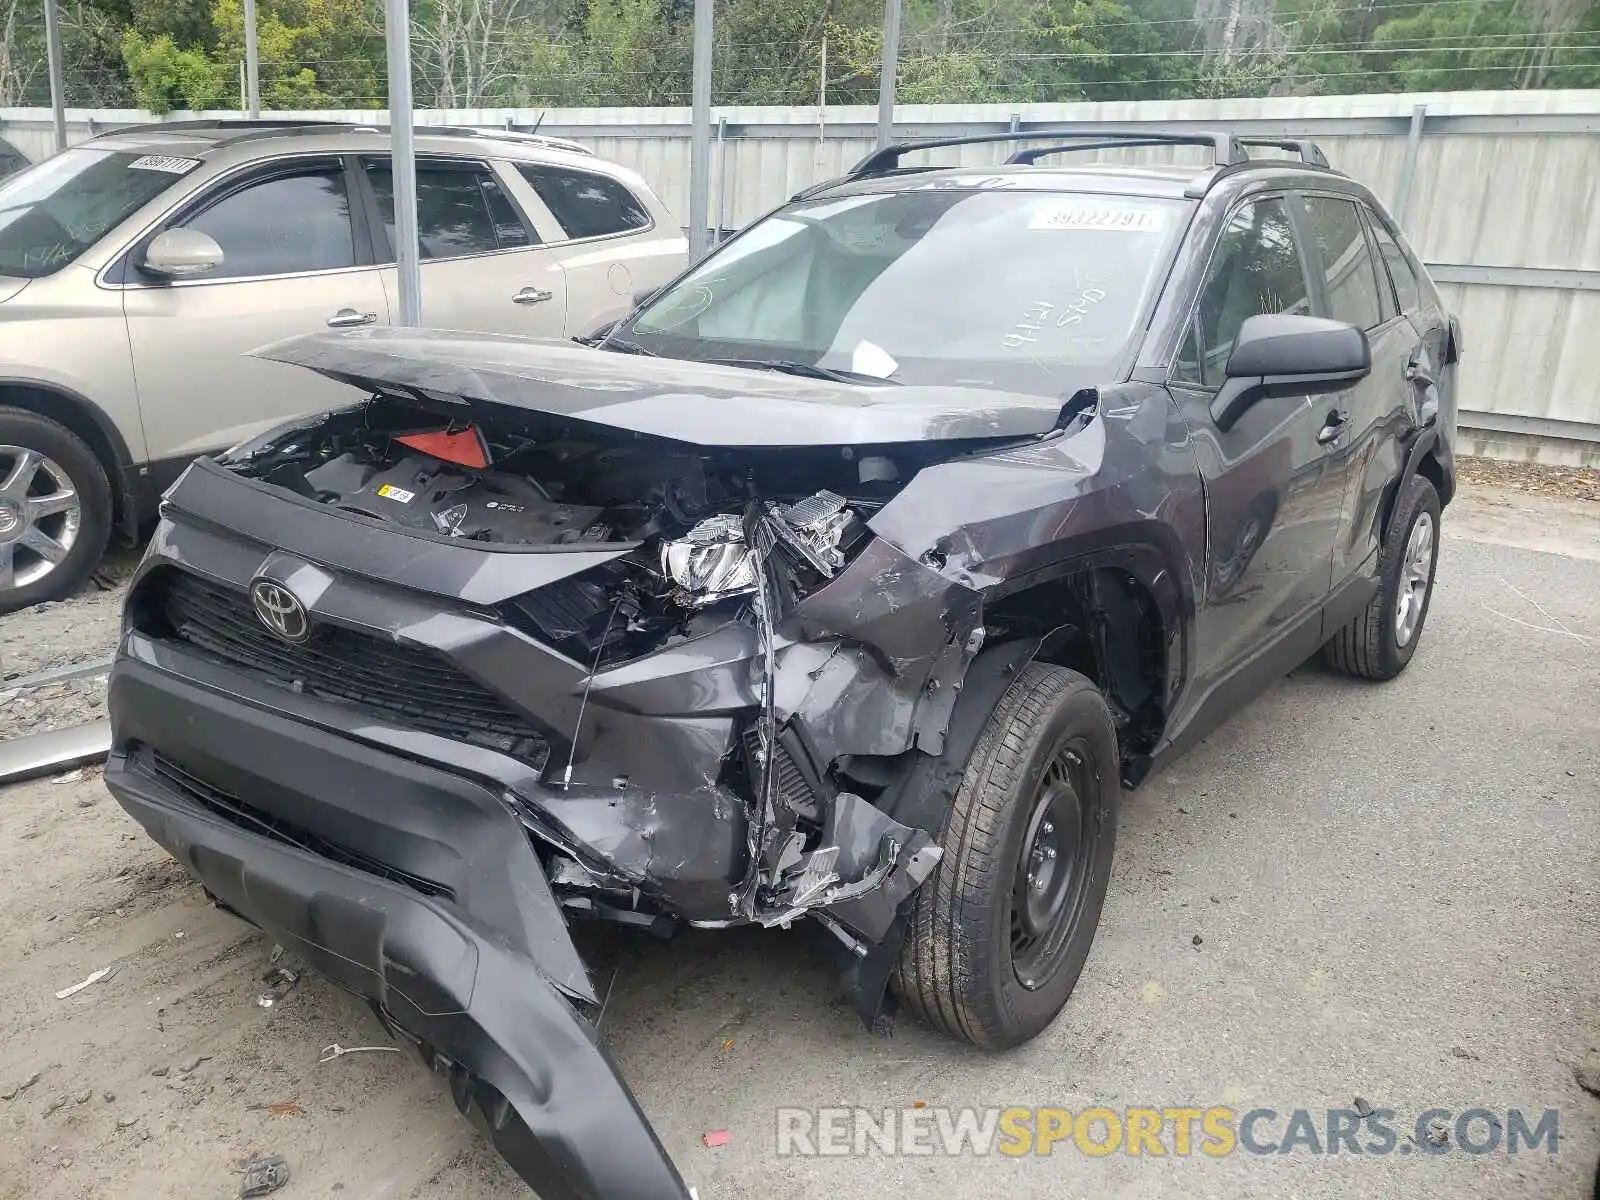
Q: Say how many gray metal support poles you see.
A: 5